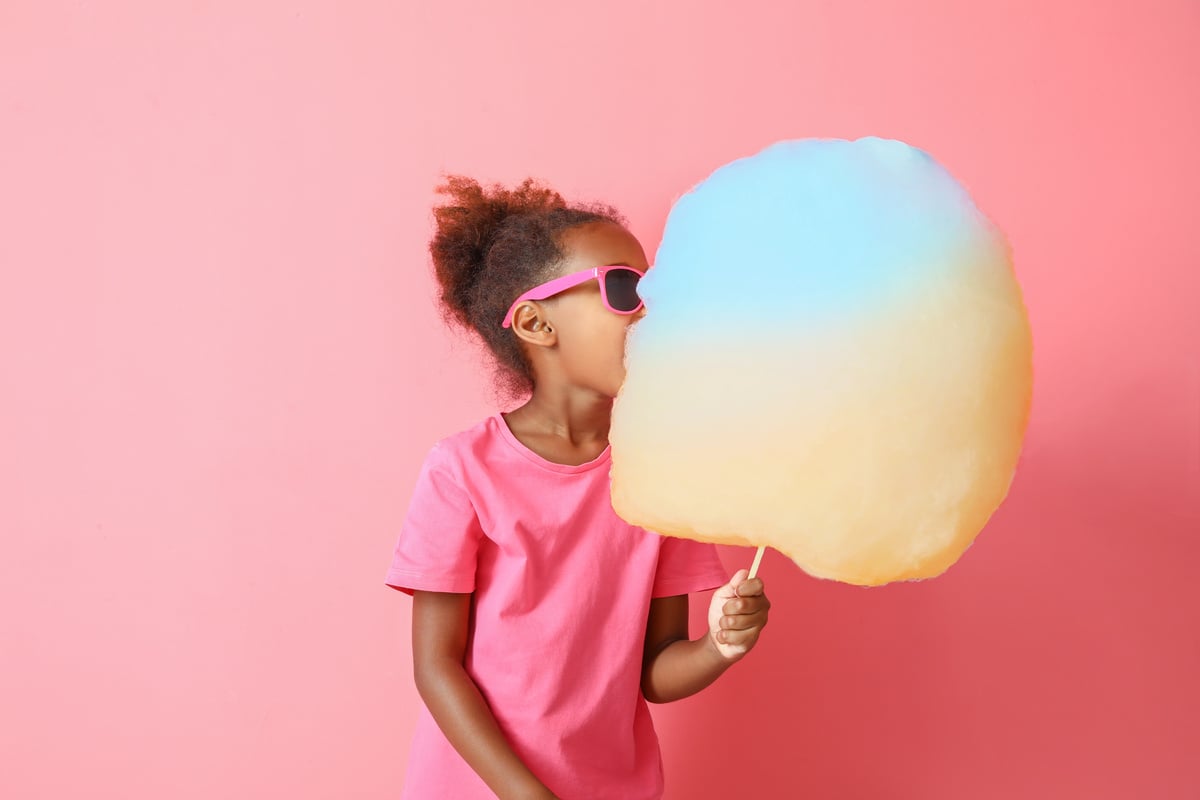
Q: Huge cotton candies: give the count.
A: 1